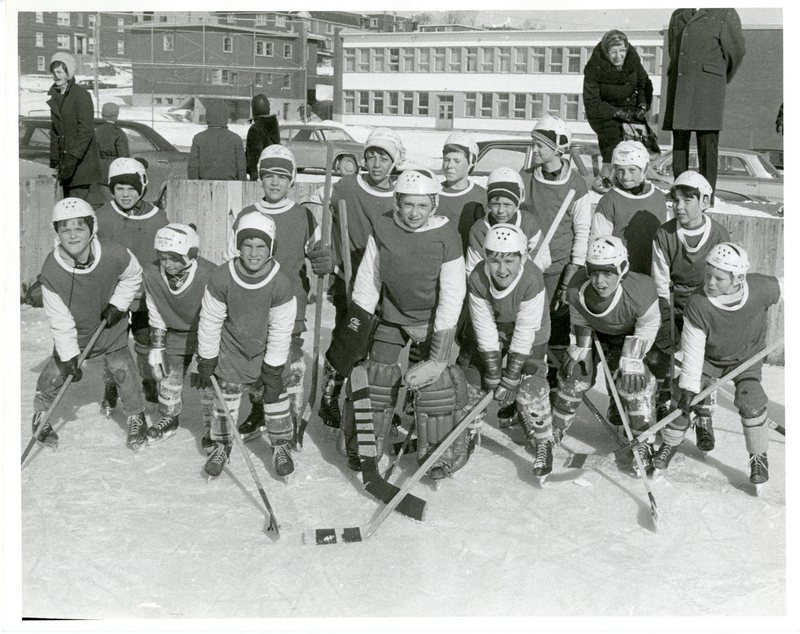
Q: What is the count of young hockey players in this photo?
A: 15